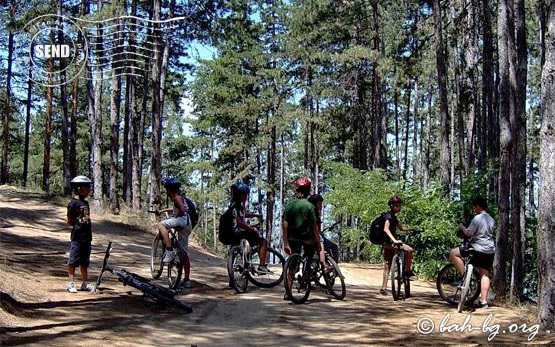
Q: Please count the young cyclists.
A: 7